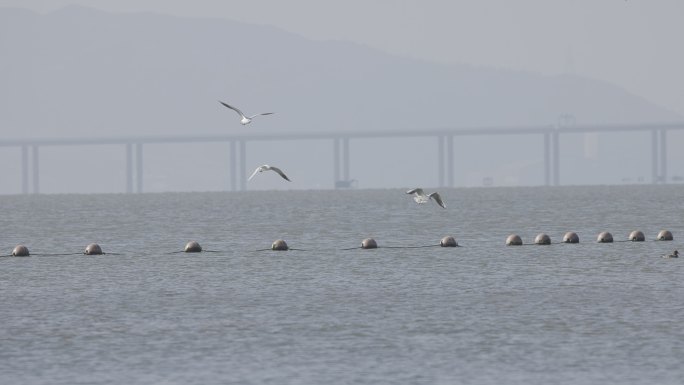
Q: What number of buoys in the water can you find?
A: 12